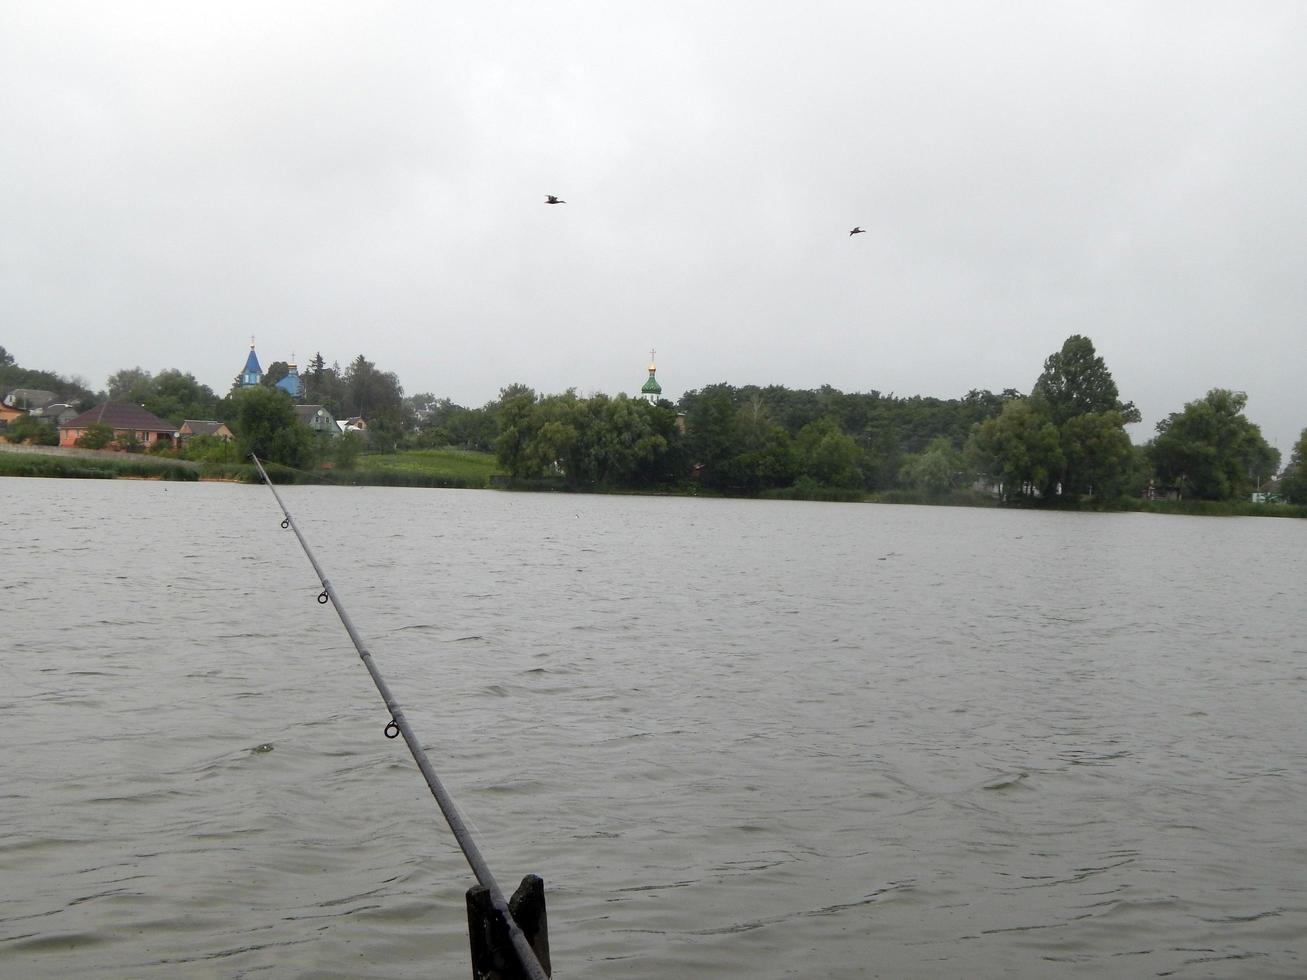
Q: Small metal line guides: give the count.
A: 3